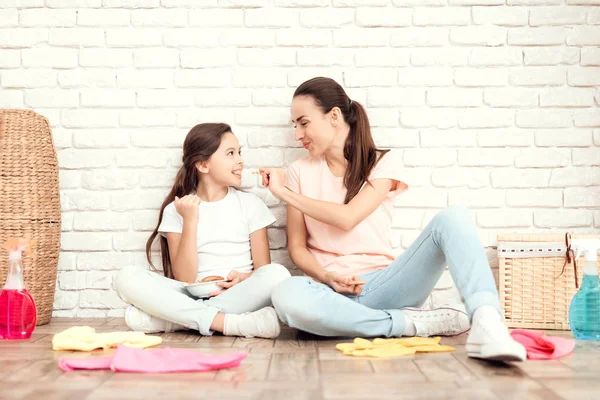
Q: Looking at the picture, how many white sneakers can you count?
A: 4